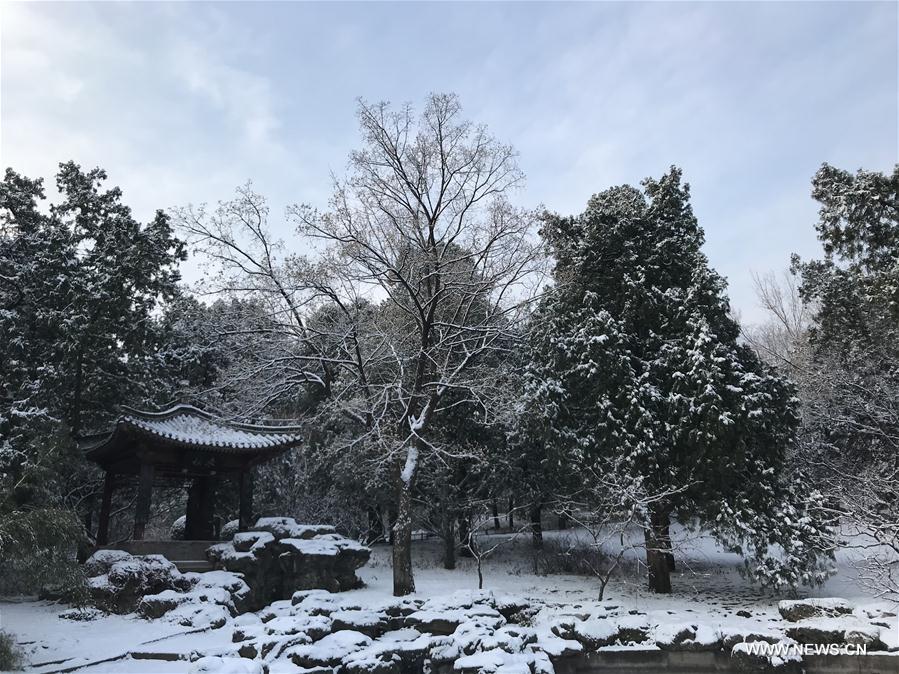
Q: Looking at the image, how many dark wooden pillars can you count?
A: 4